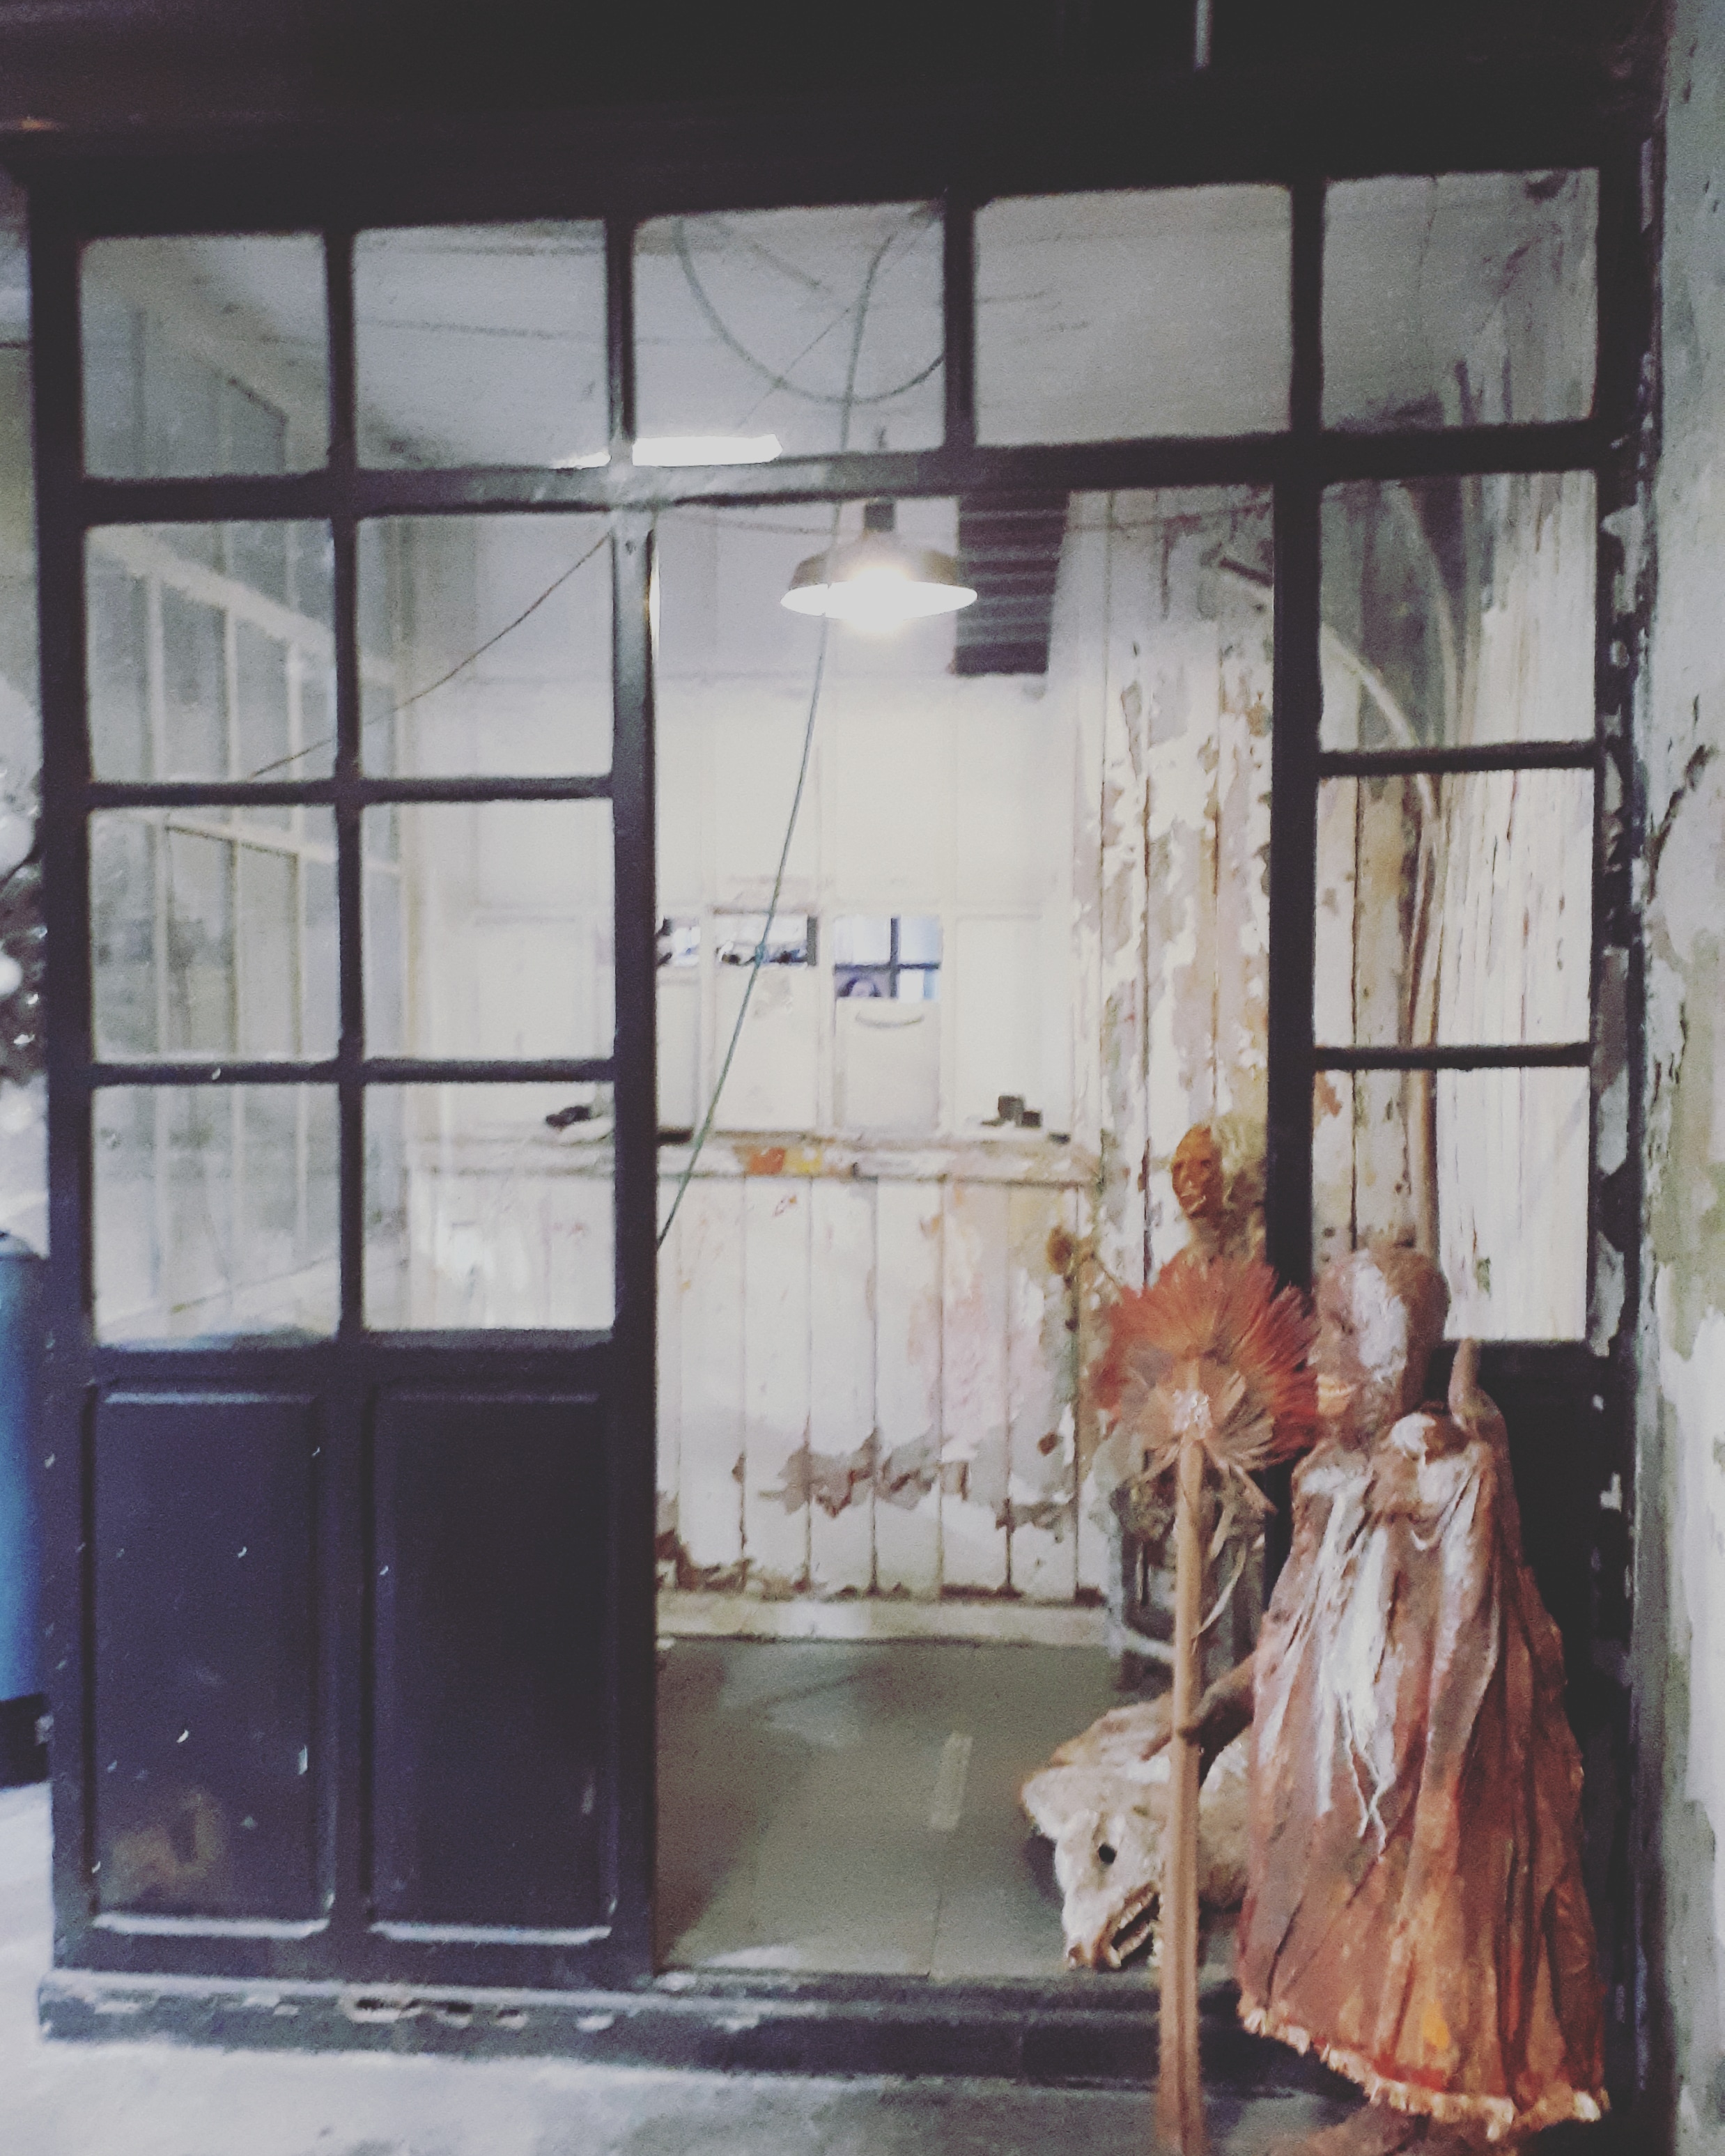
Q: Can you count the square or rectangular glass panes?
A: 14